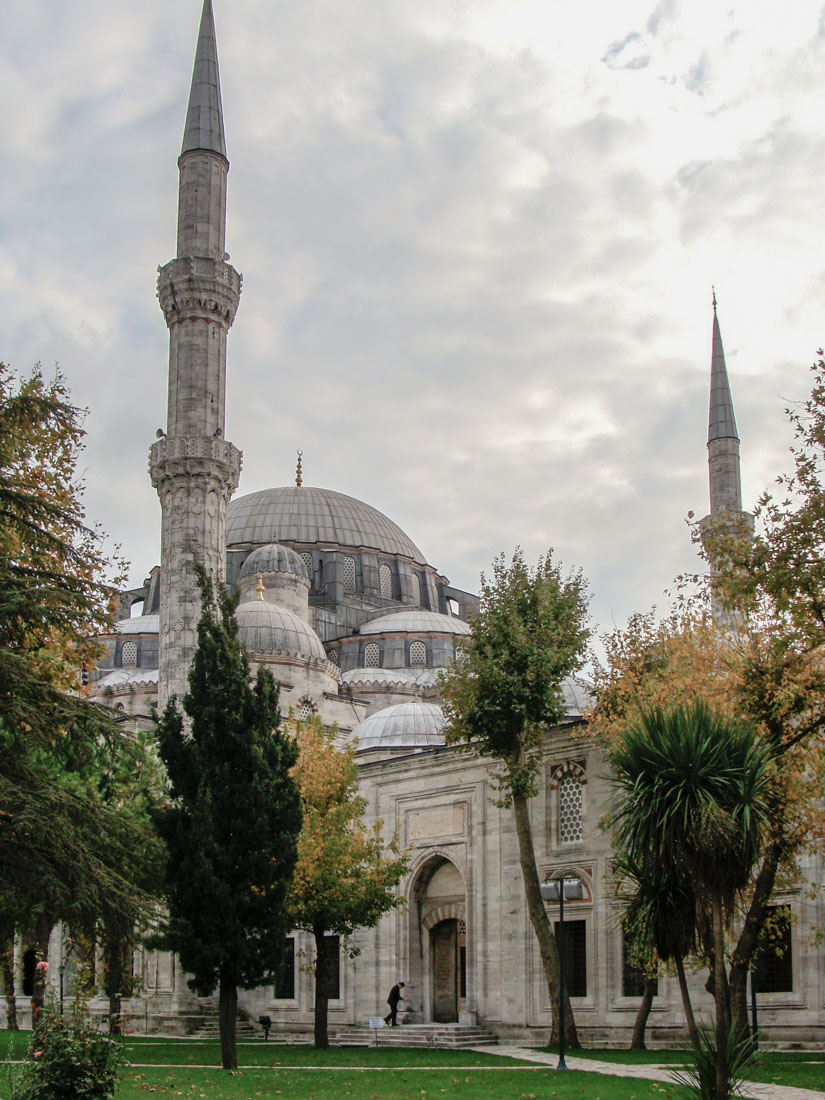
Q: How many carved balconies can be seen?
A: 3